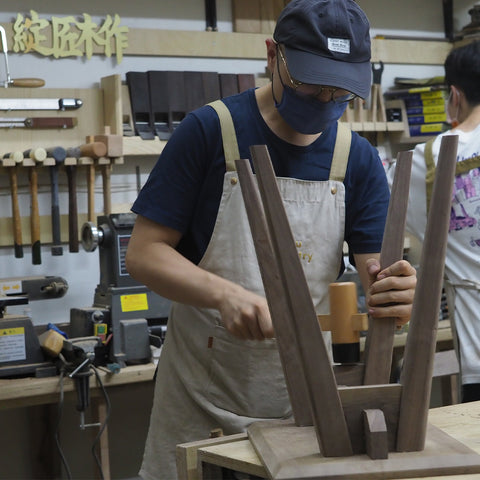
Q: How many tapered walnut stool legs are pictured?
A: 4